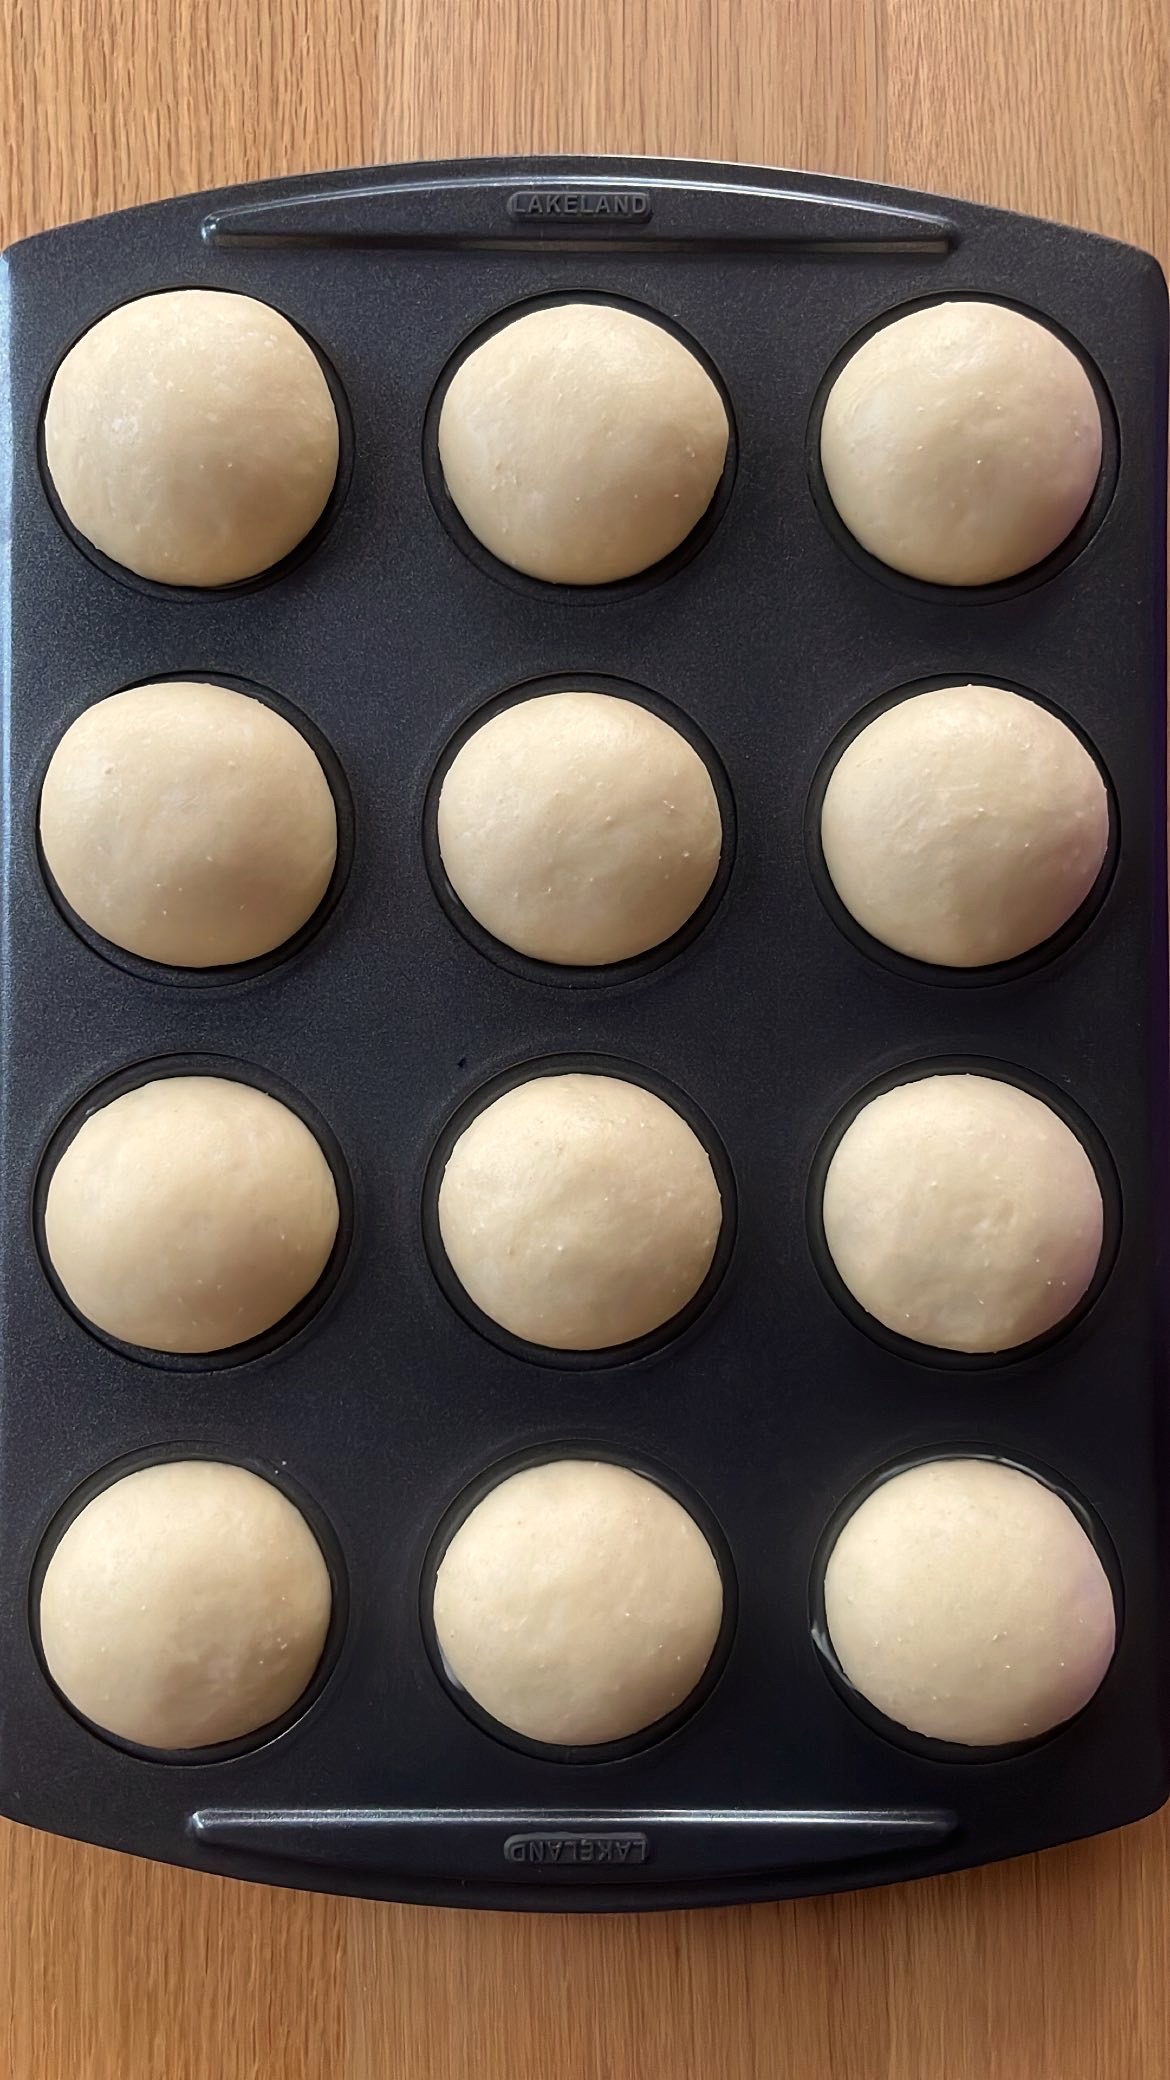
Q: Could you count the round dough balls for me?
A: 12